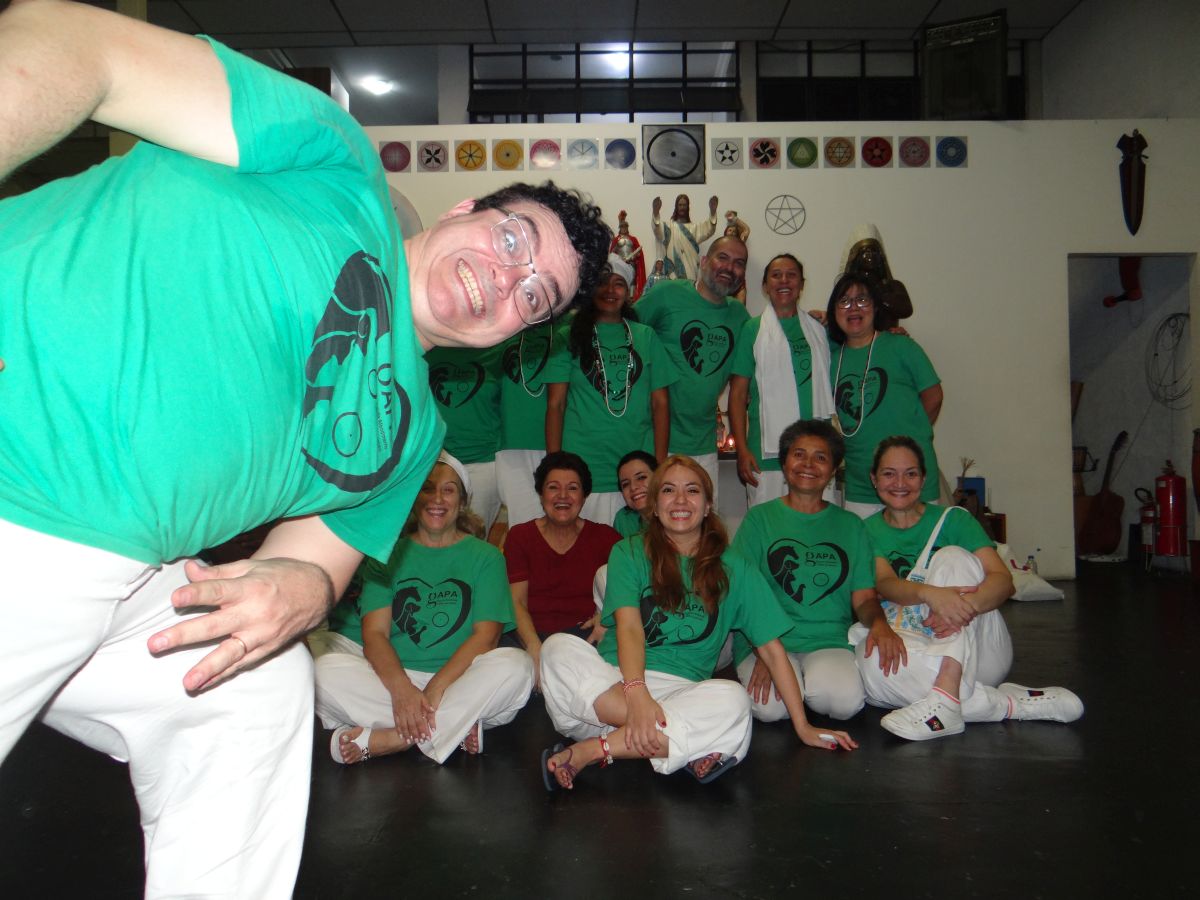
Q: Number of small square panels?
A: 14